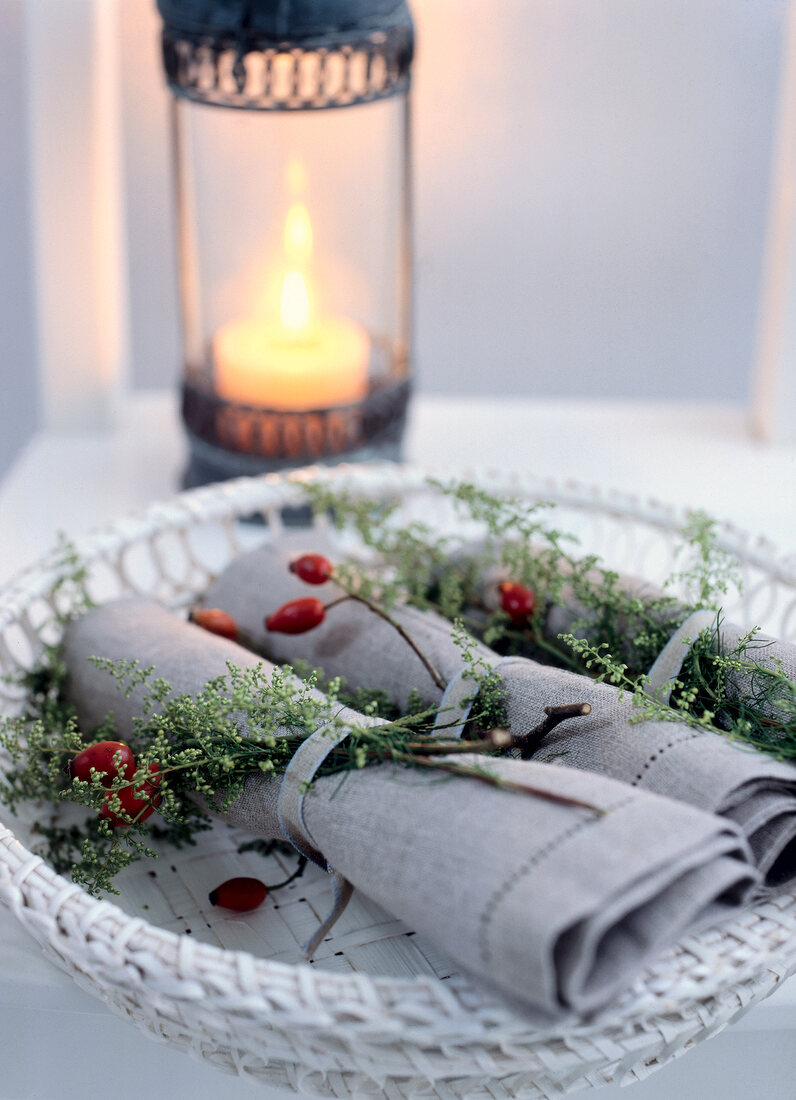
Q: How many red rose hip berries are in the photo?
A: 7